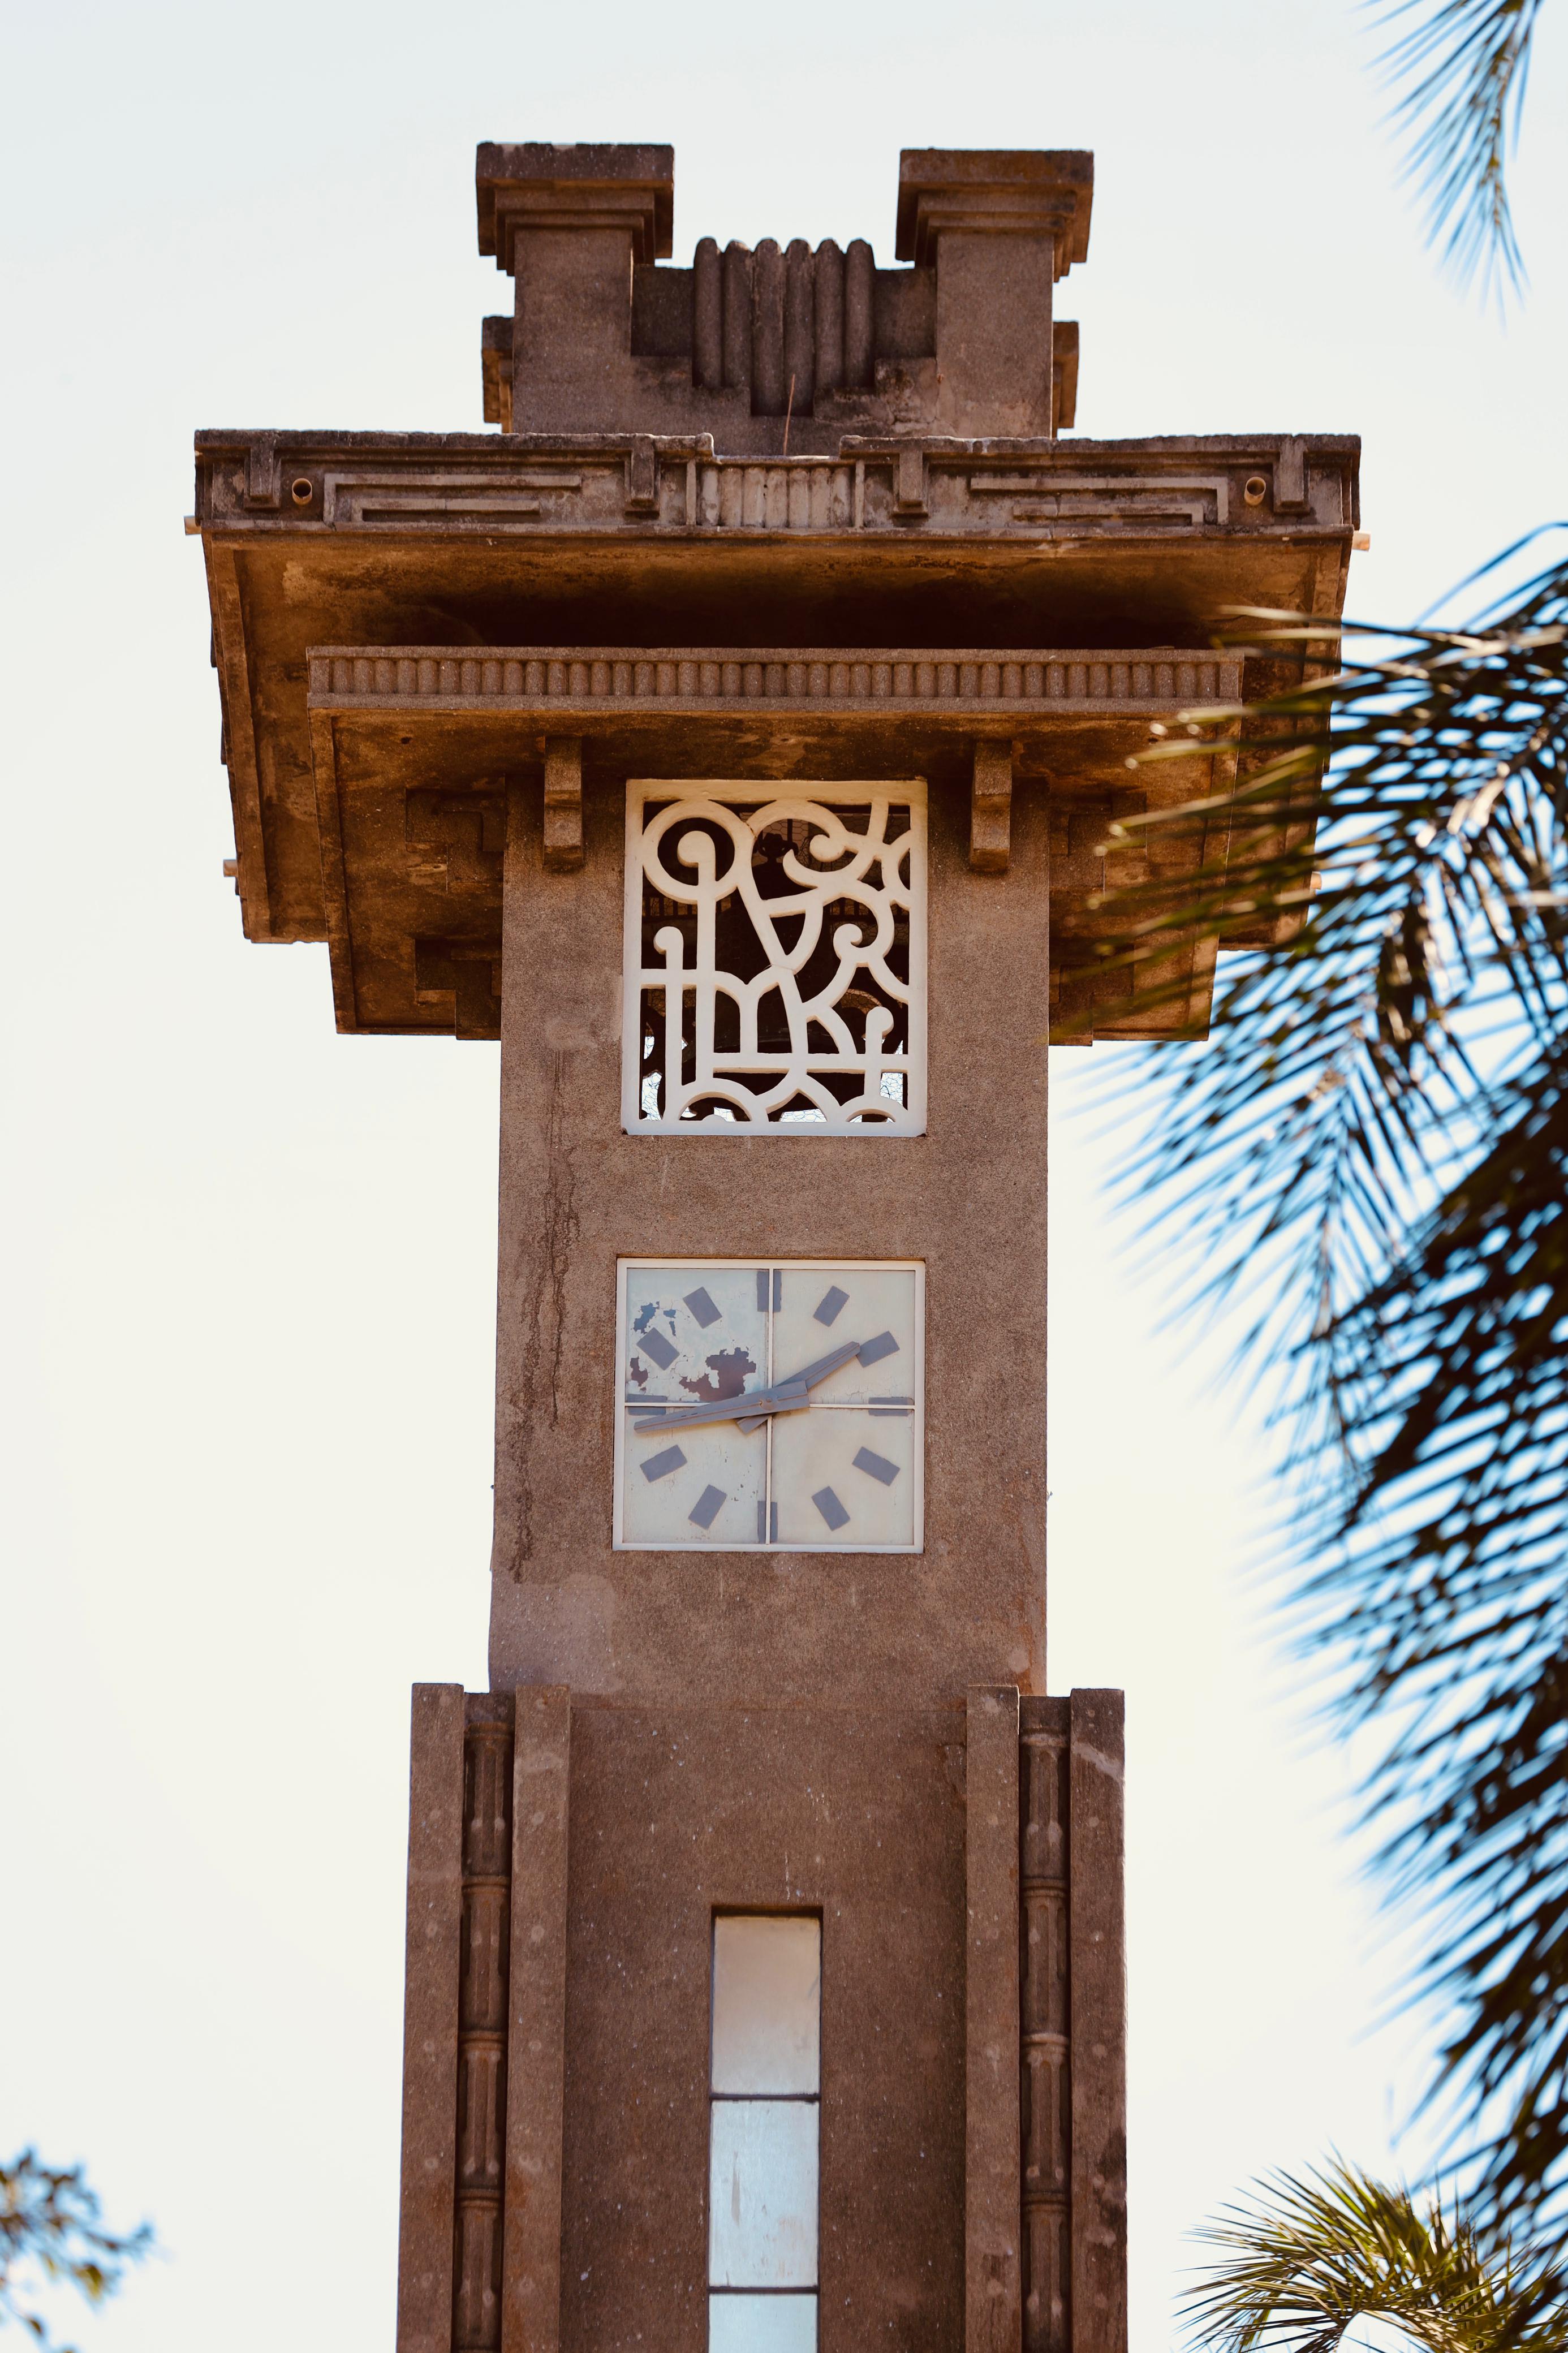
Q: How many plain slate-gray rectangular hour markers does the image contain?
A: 12